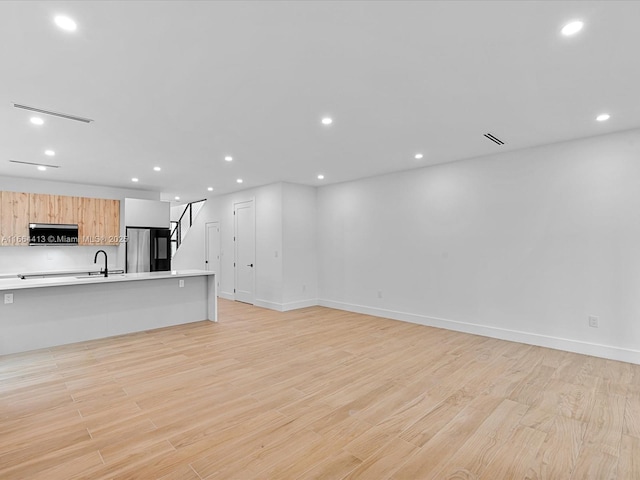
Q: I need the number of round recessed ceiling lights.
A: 15